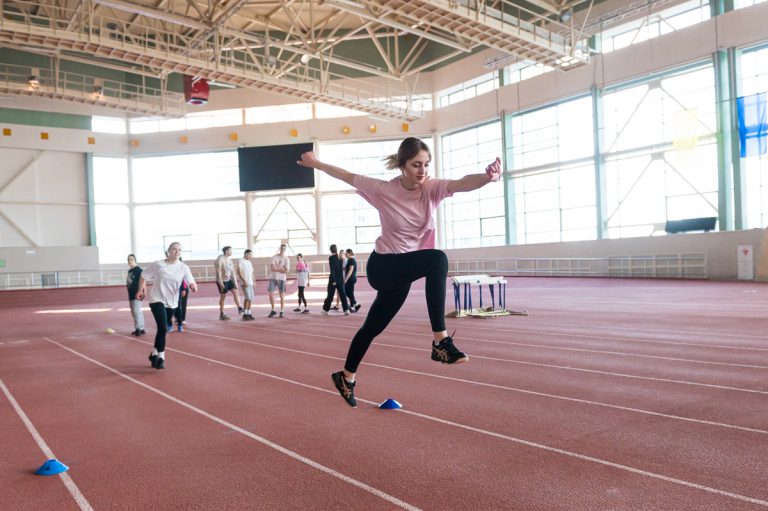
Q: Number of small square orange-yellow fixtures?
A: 10